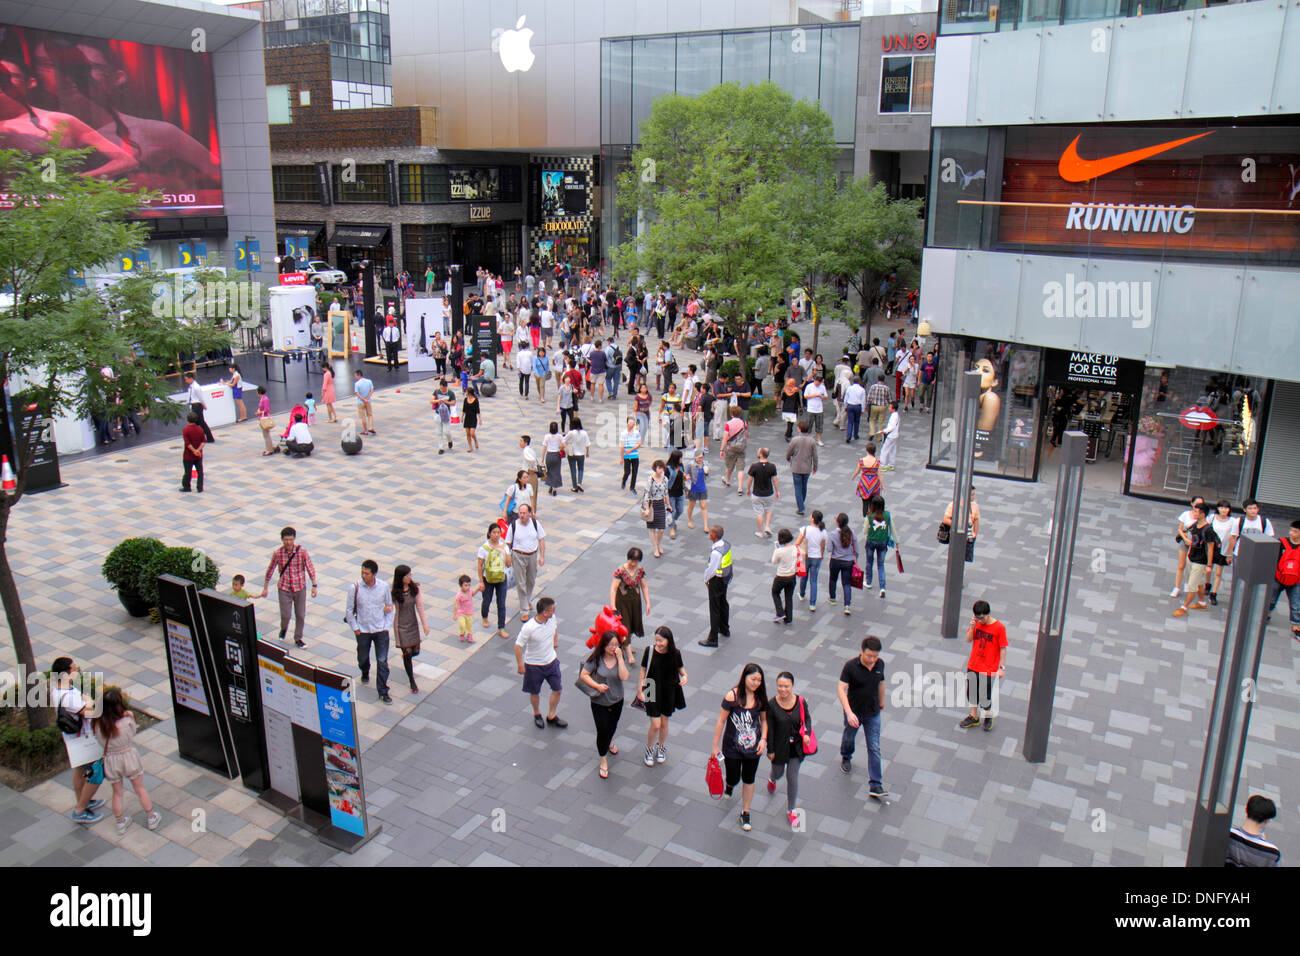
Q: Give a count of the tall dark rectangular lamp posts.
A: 3